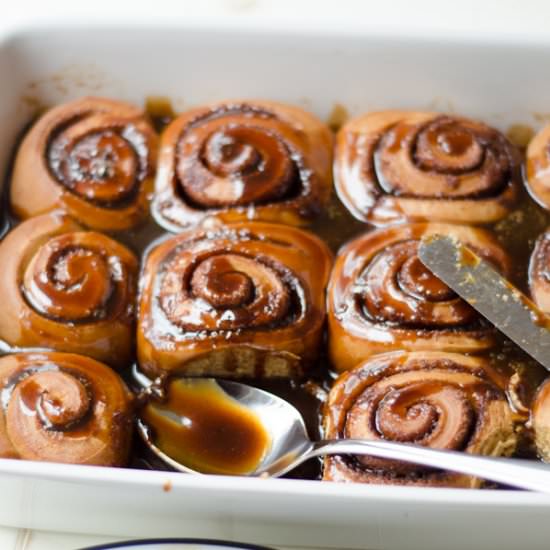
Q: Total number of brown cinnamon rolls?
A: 11